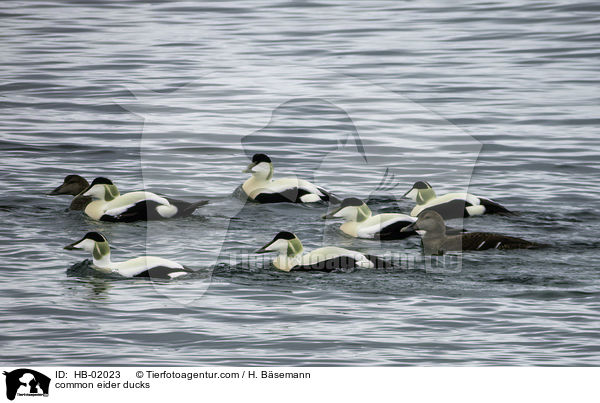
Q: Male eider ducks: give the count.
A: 6